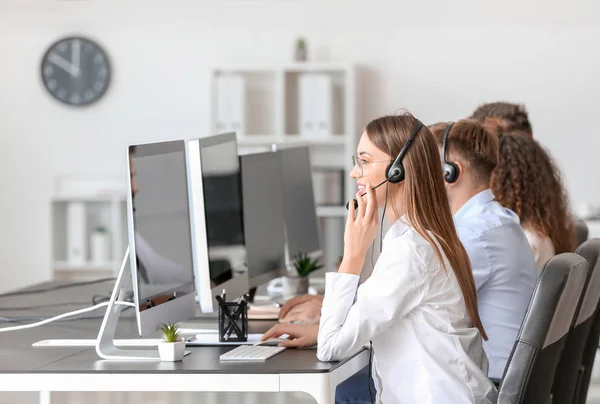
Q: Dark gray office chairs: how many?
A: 3